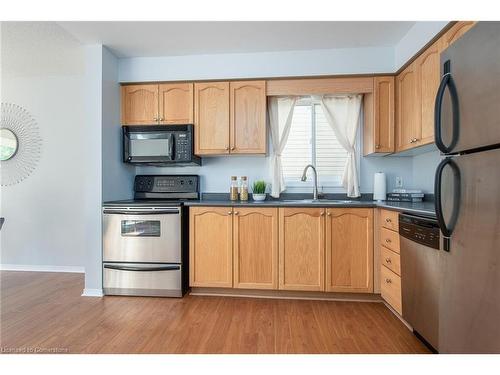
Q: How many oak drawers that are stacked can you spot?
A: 4